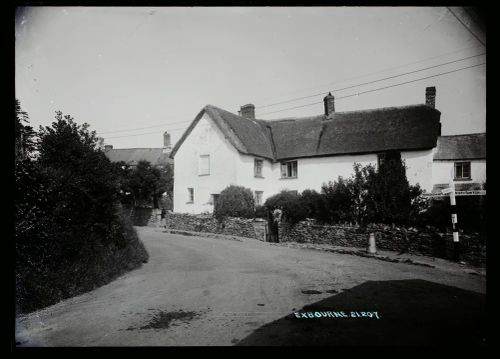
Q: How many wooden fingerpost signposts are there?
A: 1